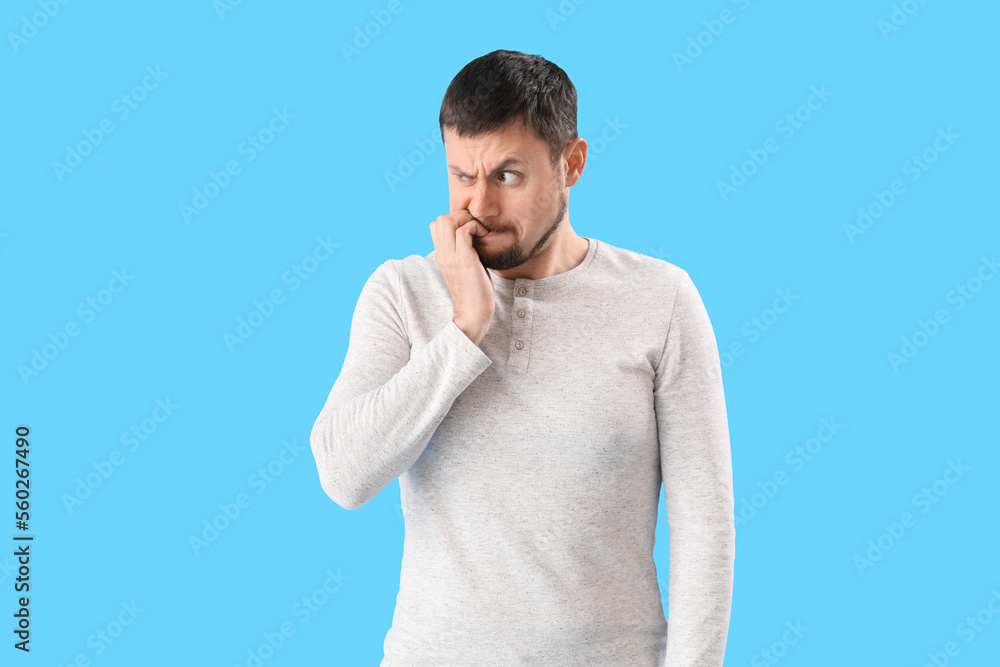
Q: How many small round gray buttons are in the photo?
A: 3